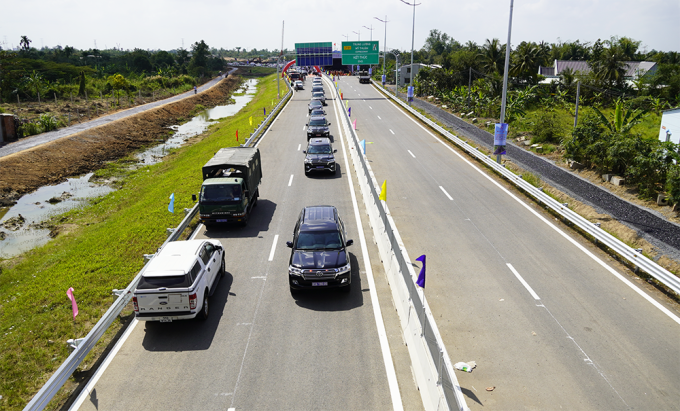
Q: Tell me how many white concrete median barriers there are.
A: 1